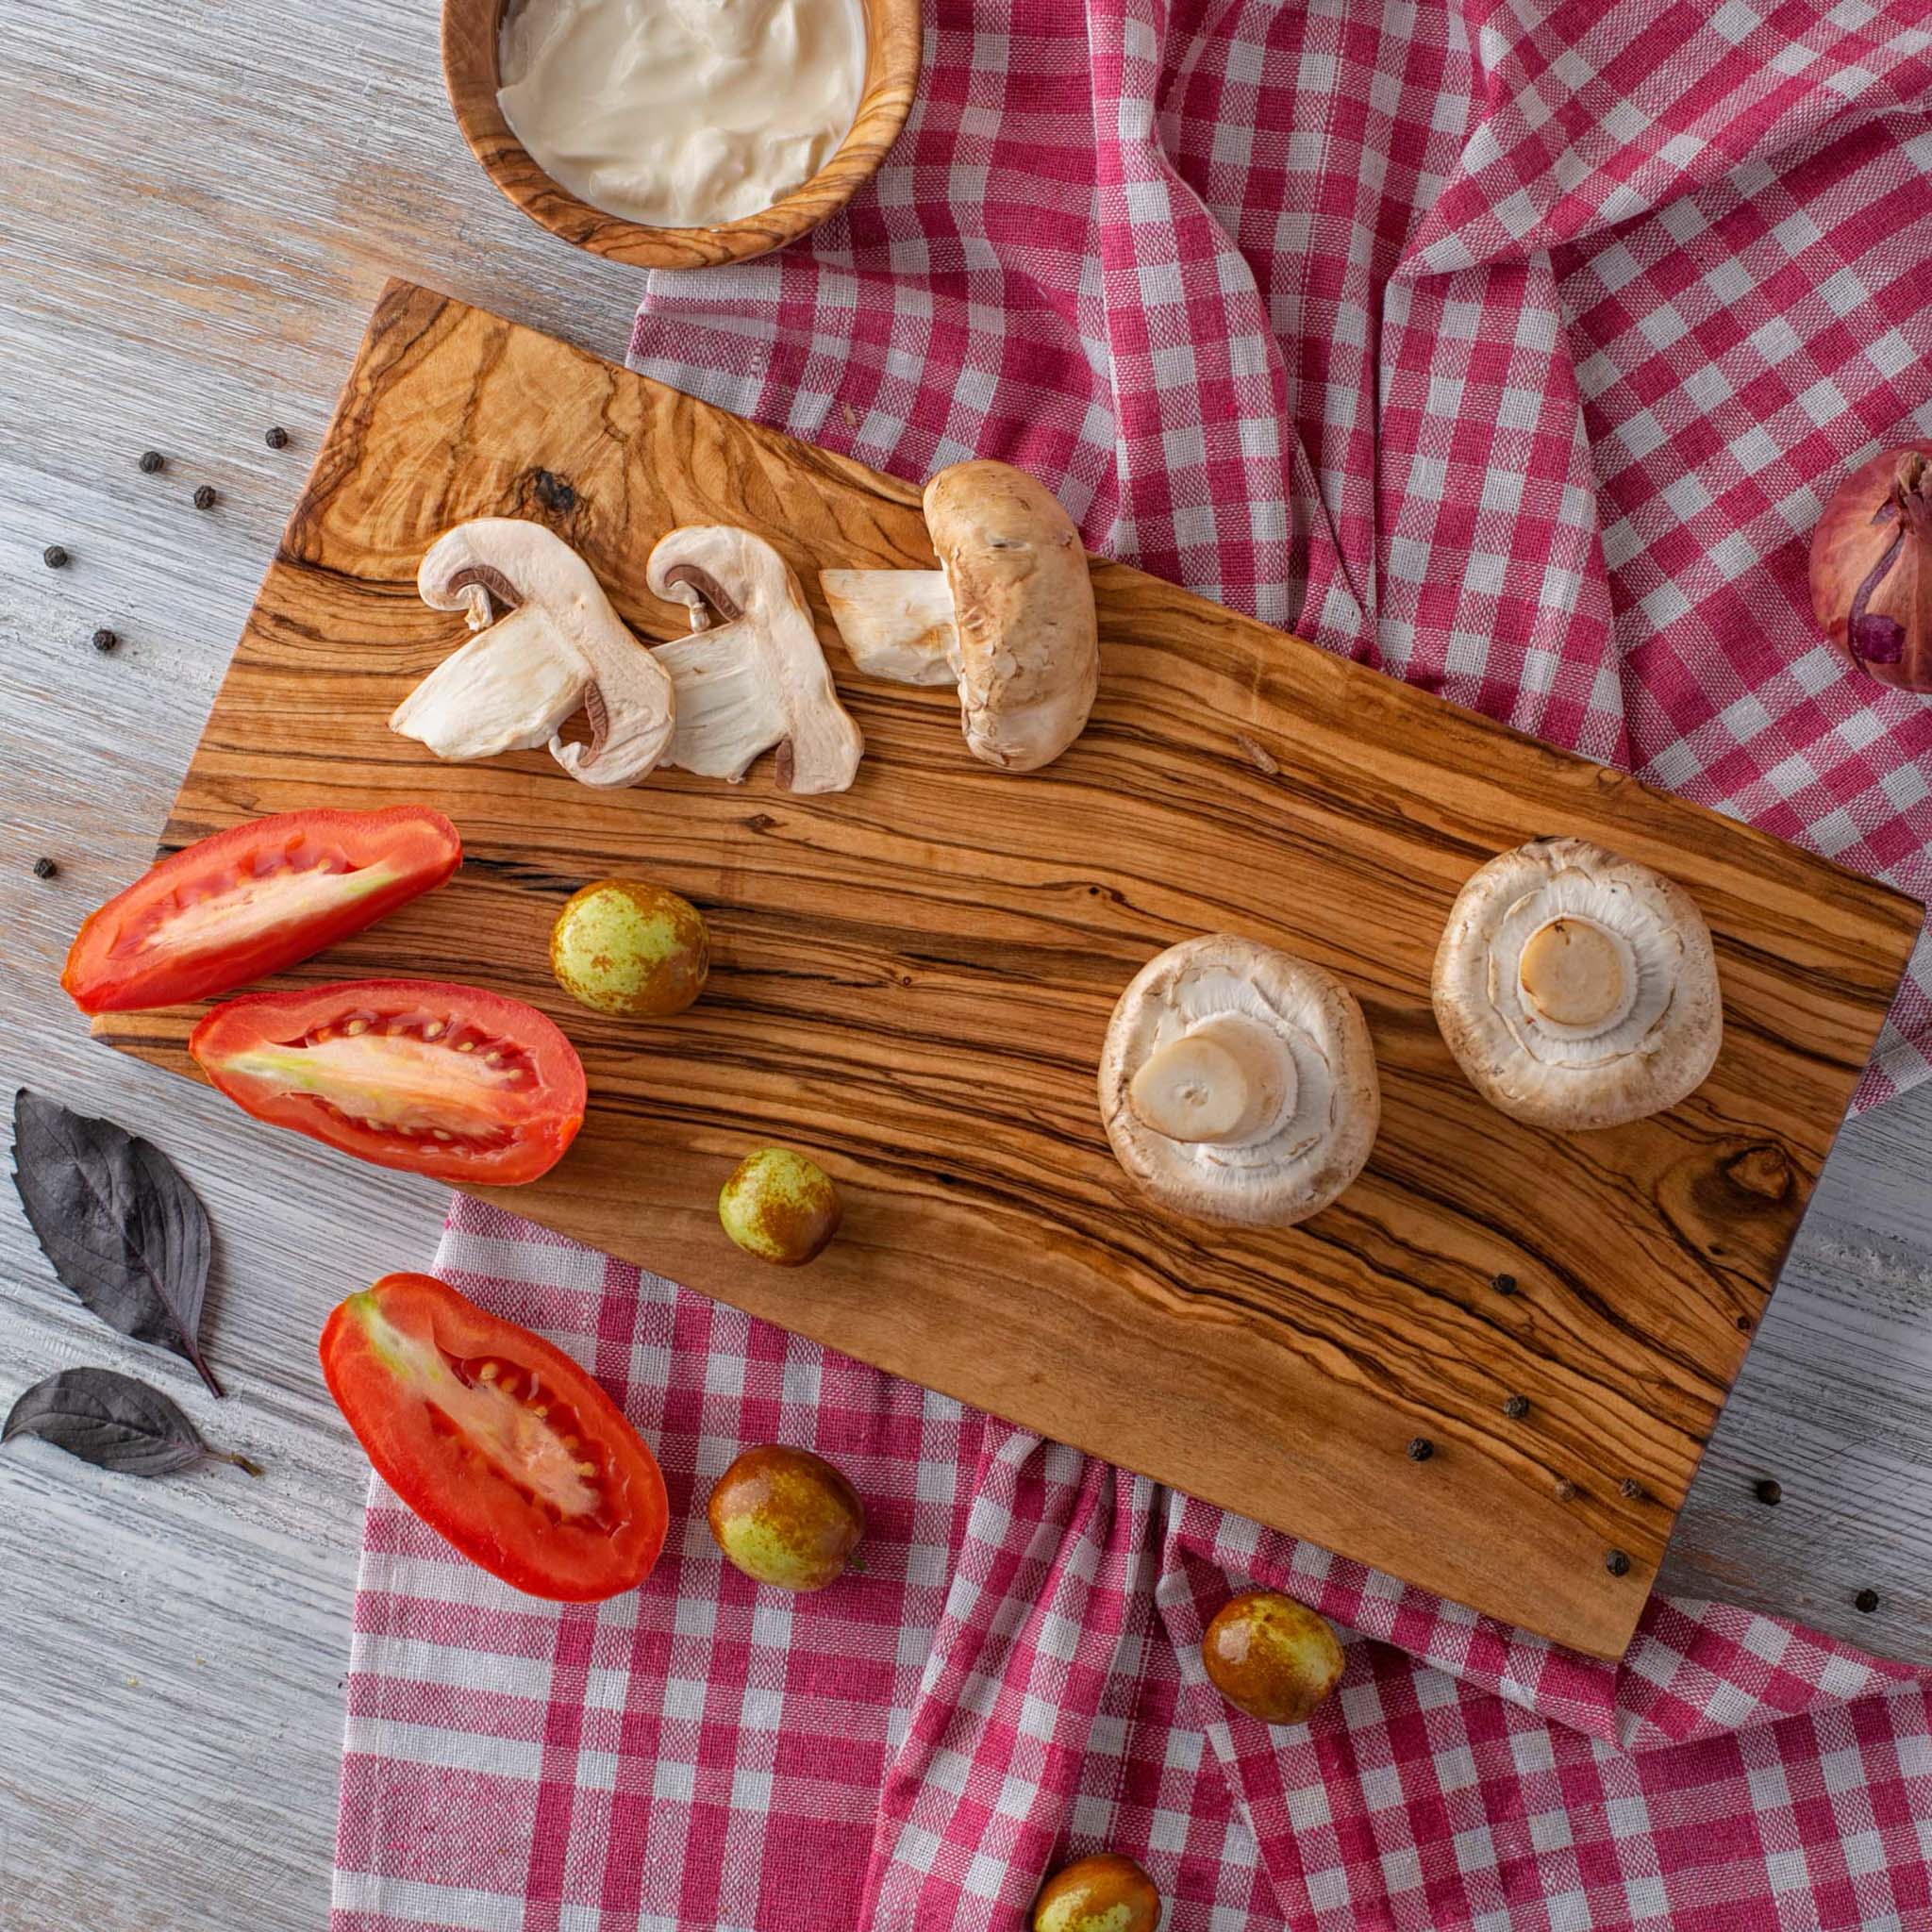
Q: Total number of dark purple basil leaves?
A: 2